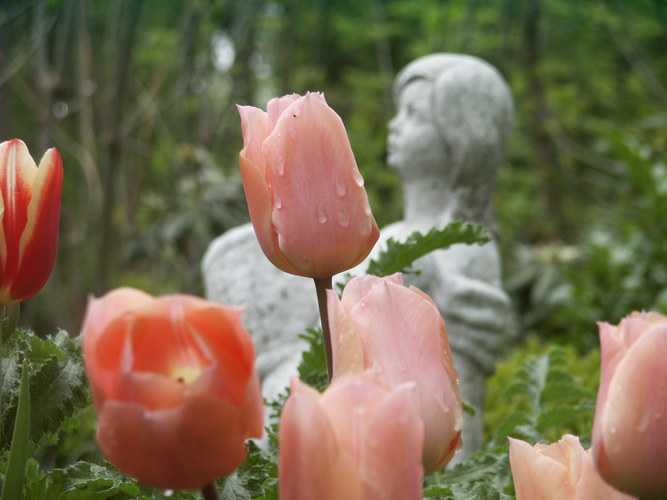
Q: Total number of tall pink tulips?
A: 1